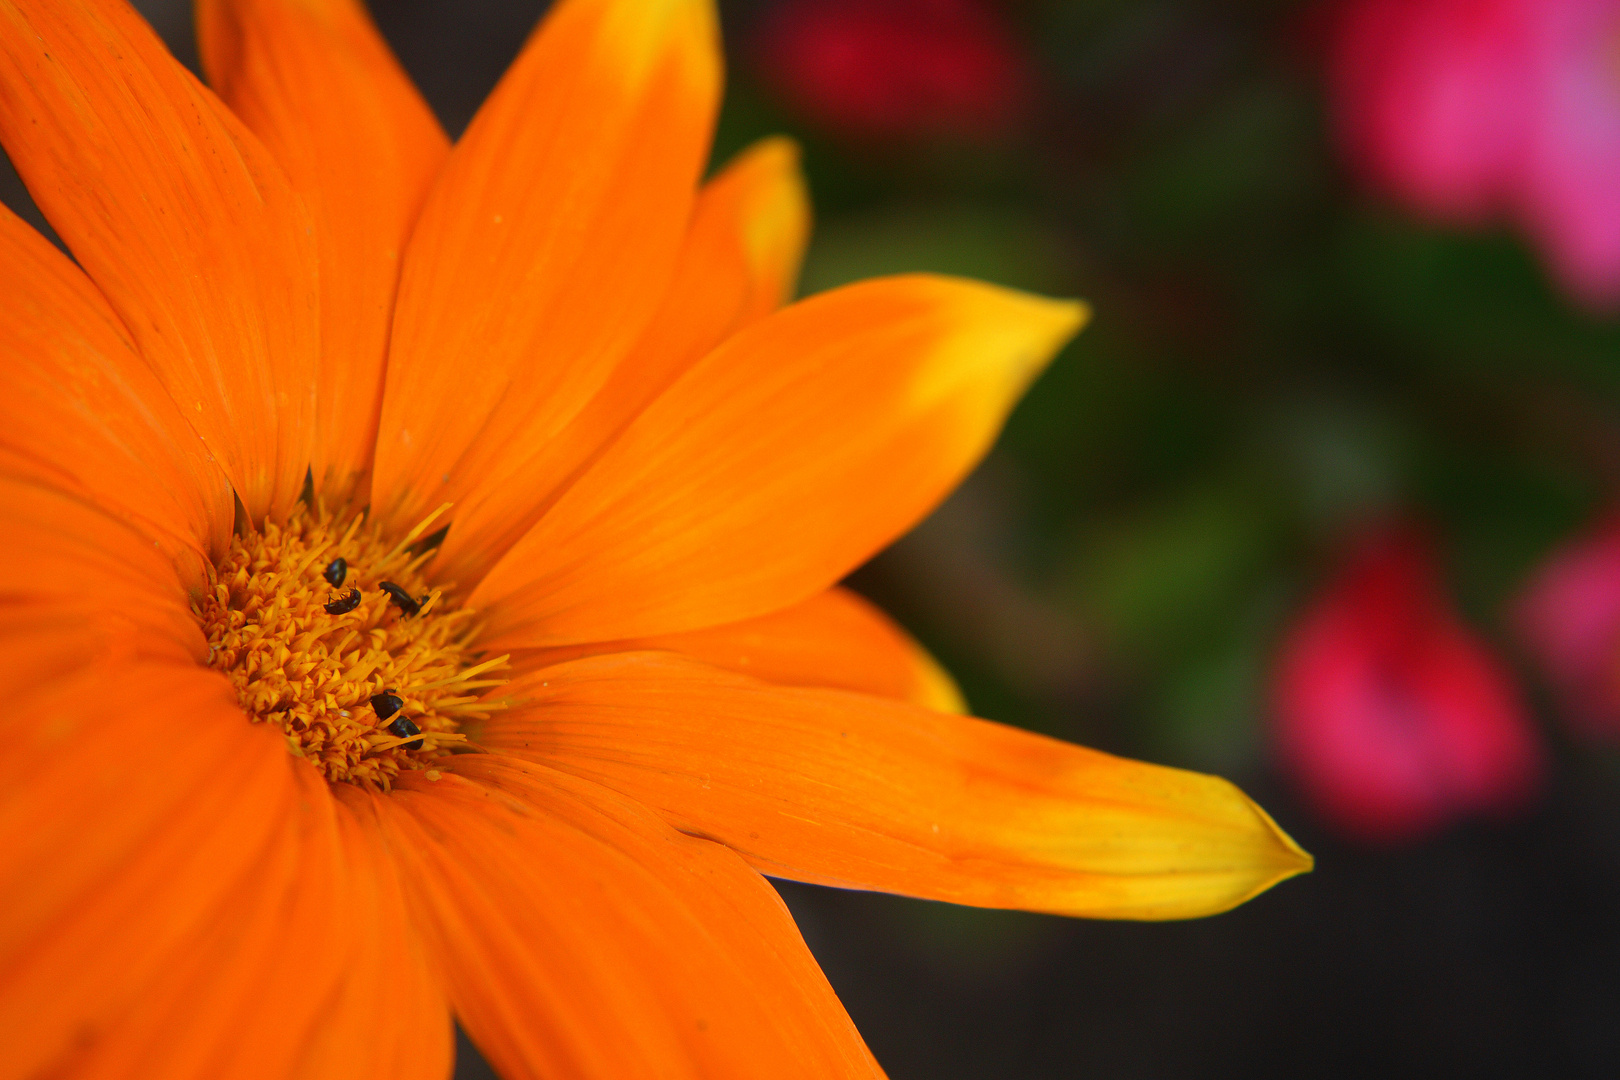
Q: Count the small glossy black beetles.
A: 5